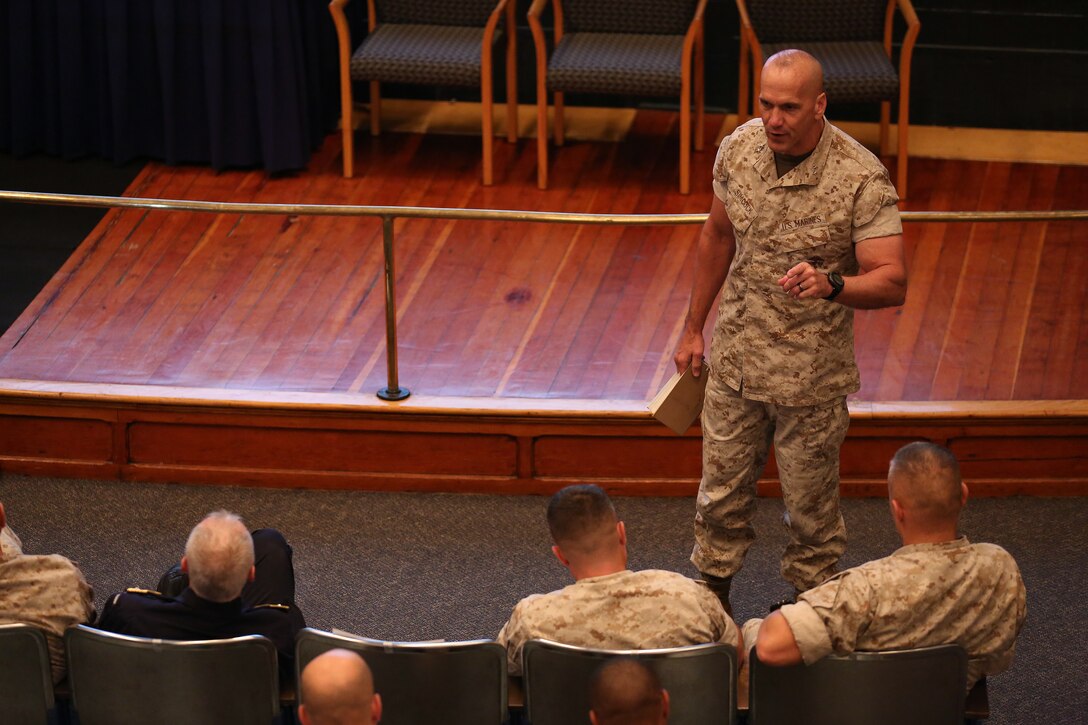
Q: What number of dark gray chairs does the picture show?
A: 5